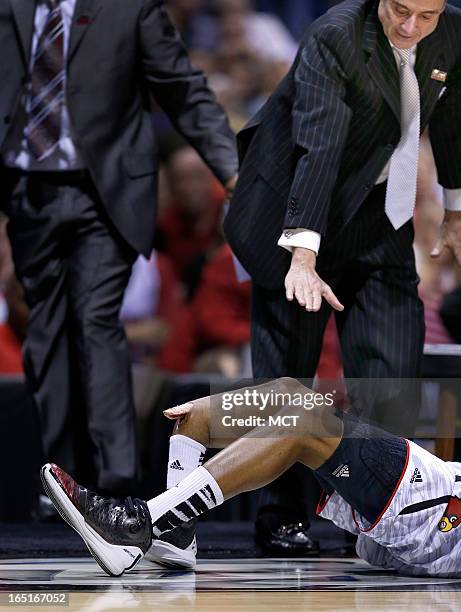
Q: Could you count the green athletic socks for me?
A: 0